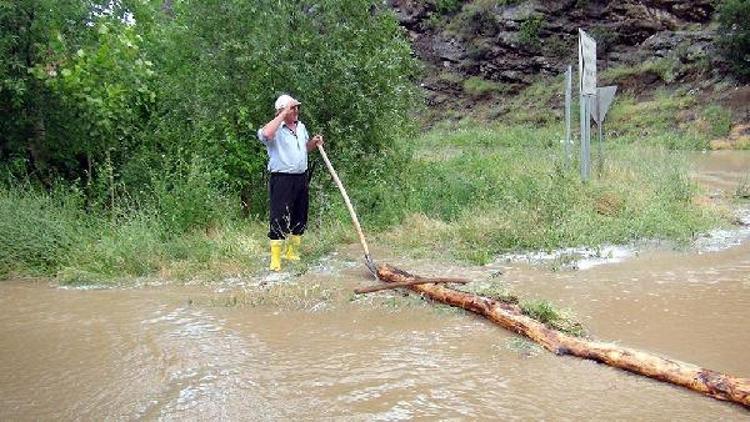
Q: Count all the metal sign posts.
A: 3